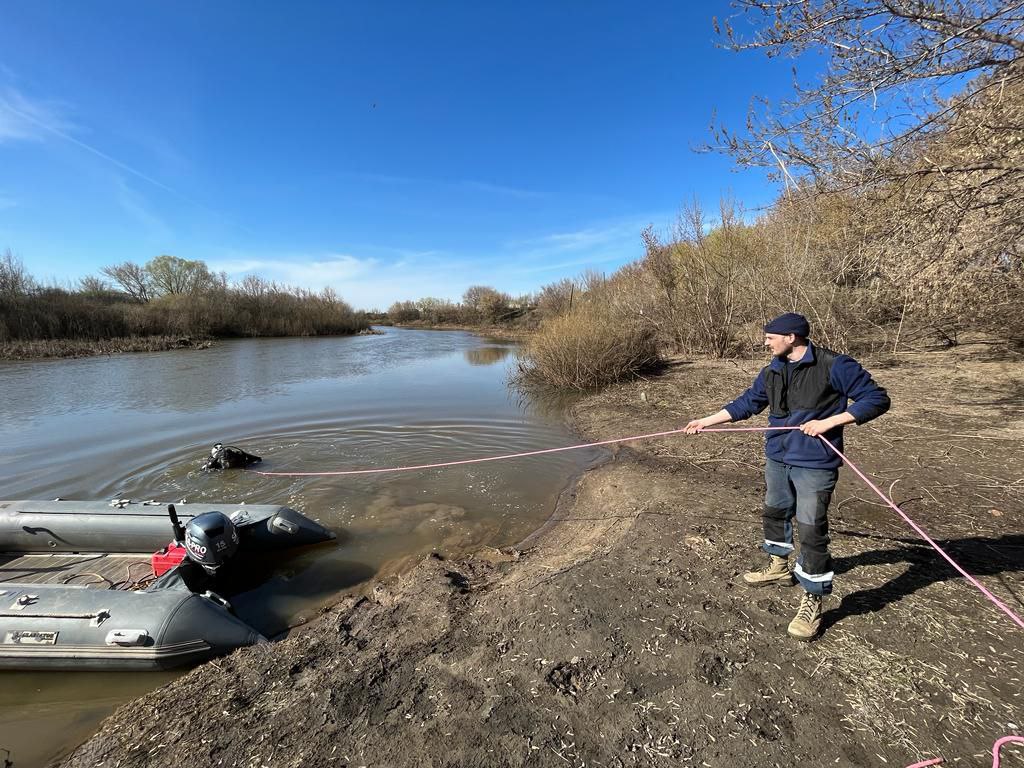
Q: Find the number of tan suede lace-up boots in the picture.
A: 2